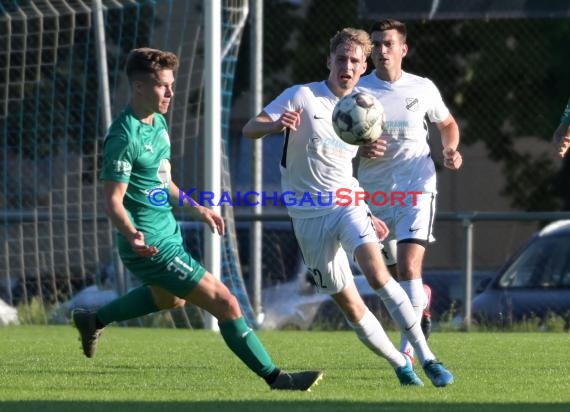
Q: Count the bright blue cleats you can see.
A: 2